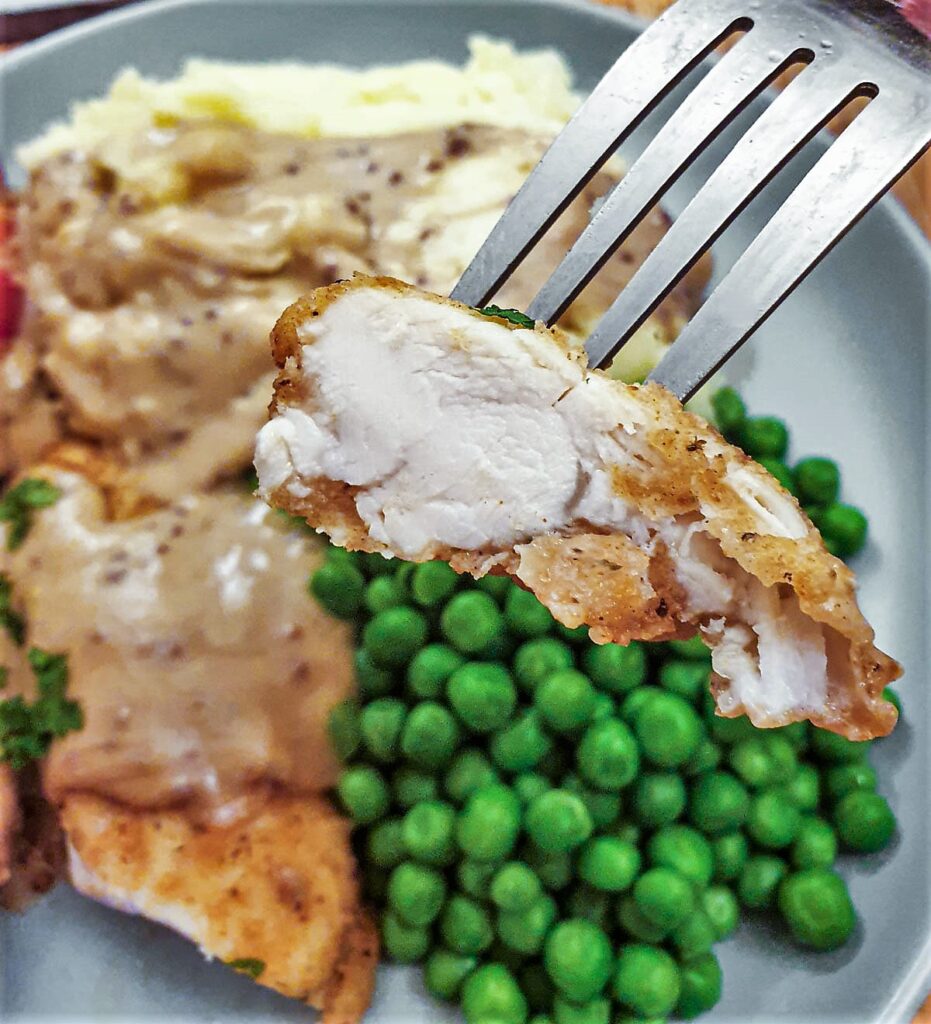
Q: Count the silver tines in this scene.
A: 4